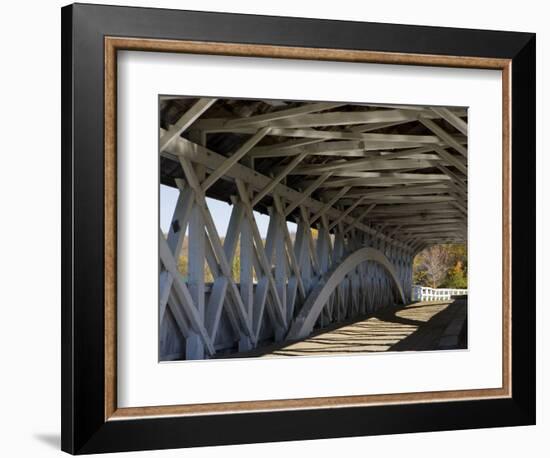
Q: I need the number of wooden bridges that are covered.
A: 1